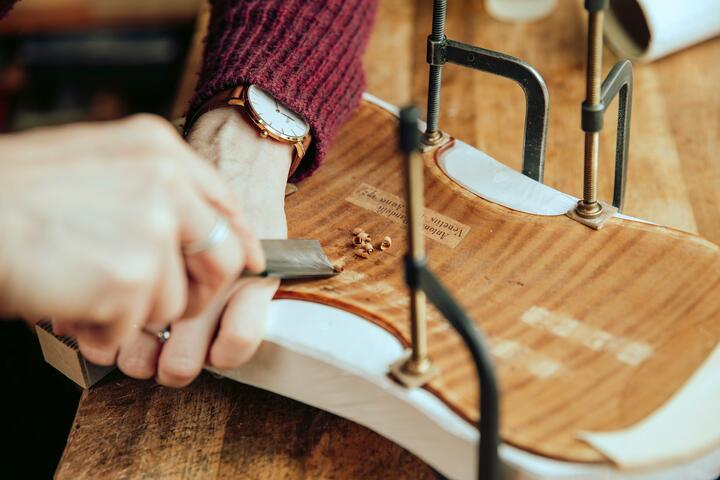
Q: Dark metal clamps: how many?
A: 3